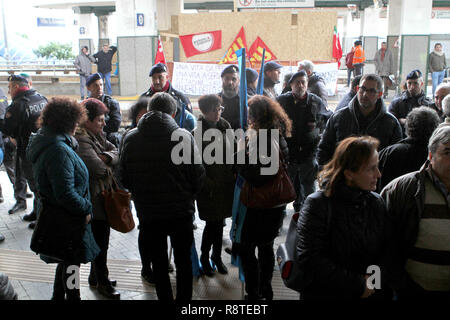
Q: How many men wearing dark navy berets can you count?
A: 6